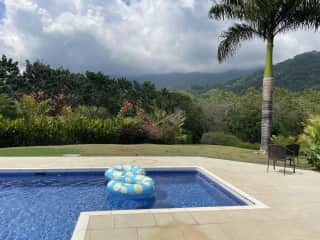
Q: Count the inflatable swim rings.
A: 2